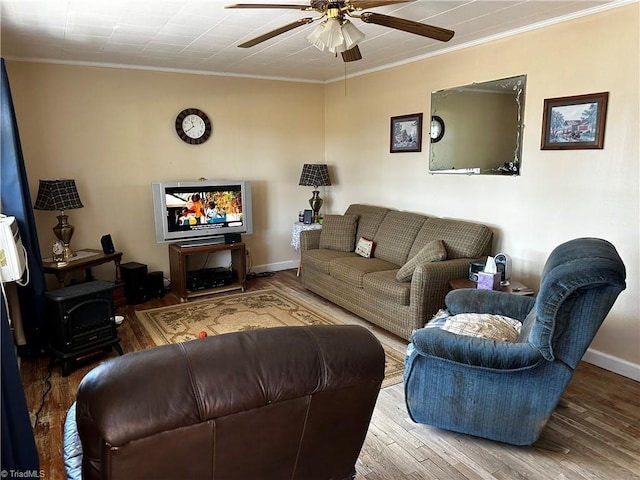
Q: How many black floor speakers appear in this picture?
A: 2